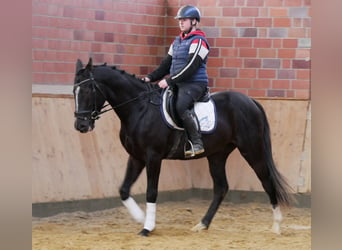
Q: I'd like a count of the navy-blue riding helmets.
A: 1